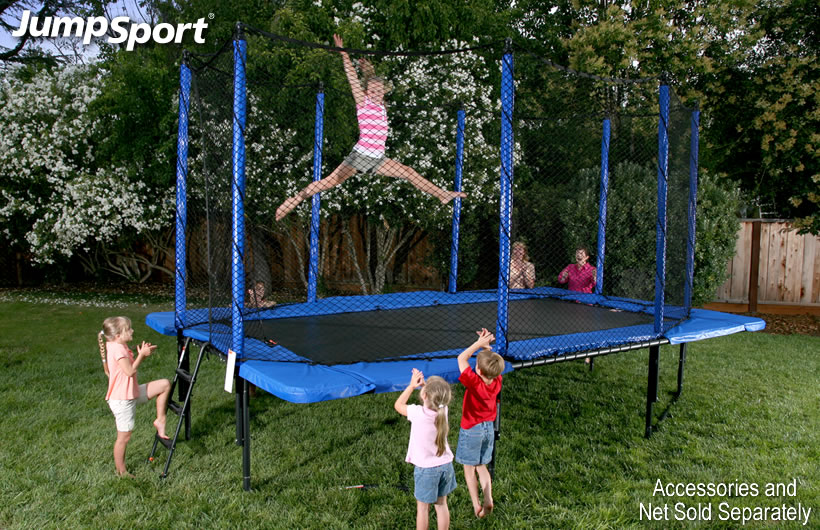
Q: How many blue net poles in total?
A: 8